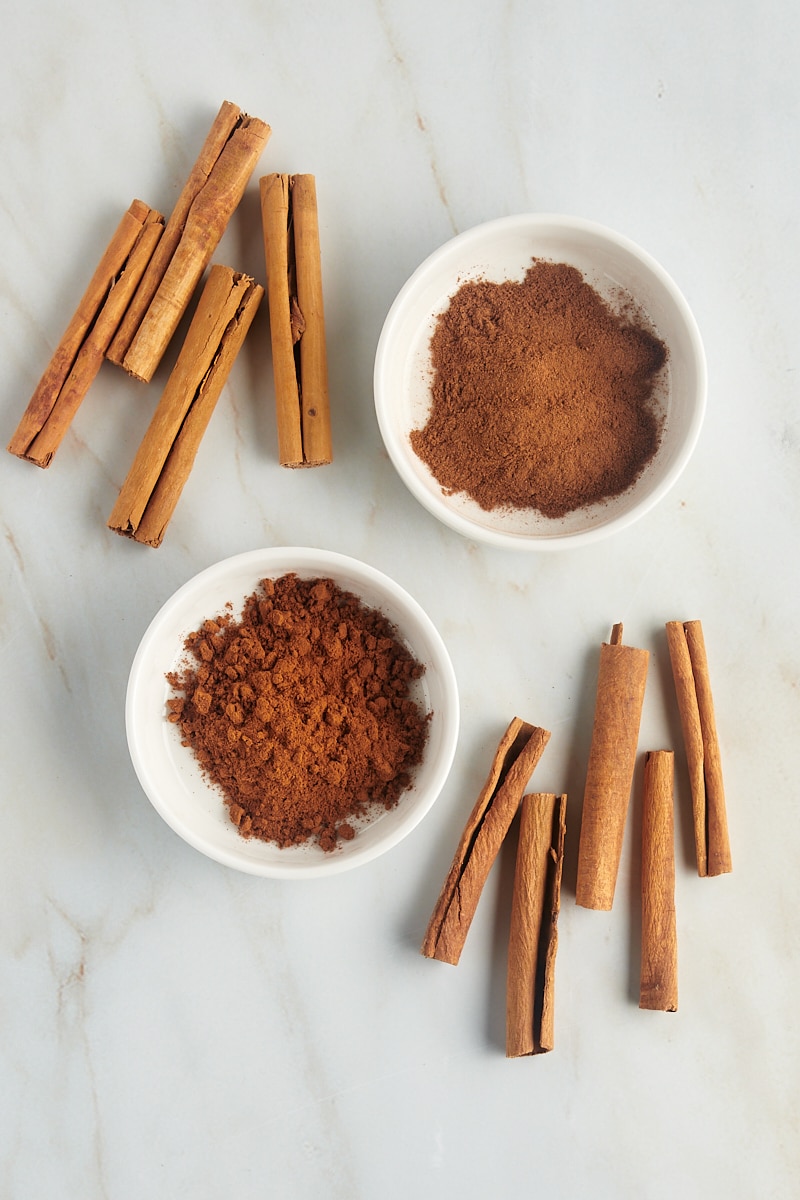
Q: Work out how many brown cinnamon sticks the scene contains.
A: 9